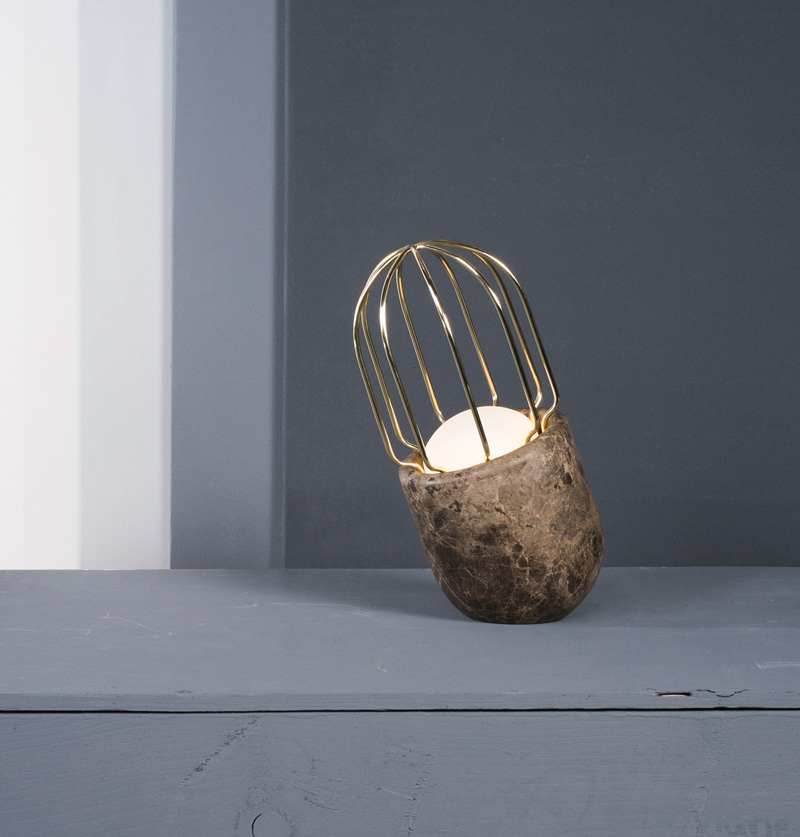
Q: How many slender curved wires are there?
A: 9